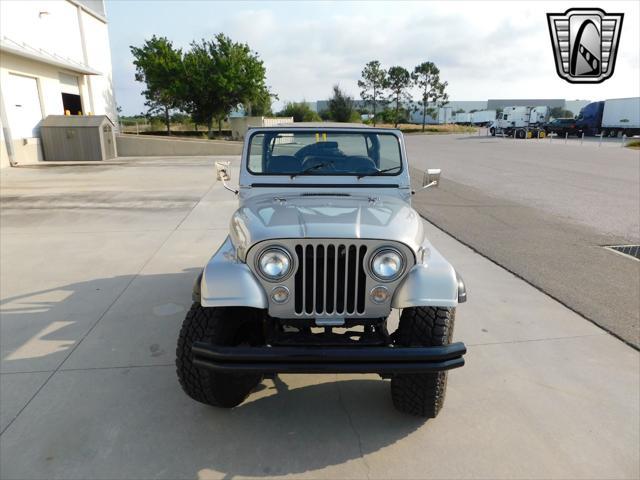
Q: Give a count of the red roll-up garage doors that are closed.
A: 0